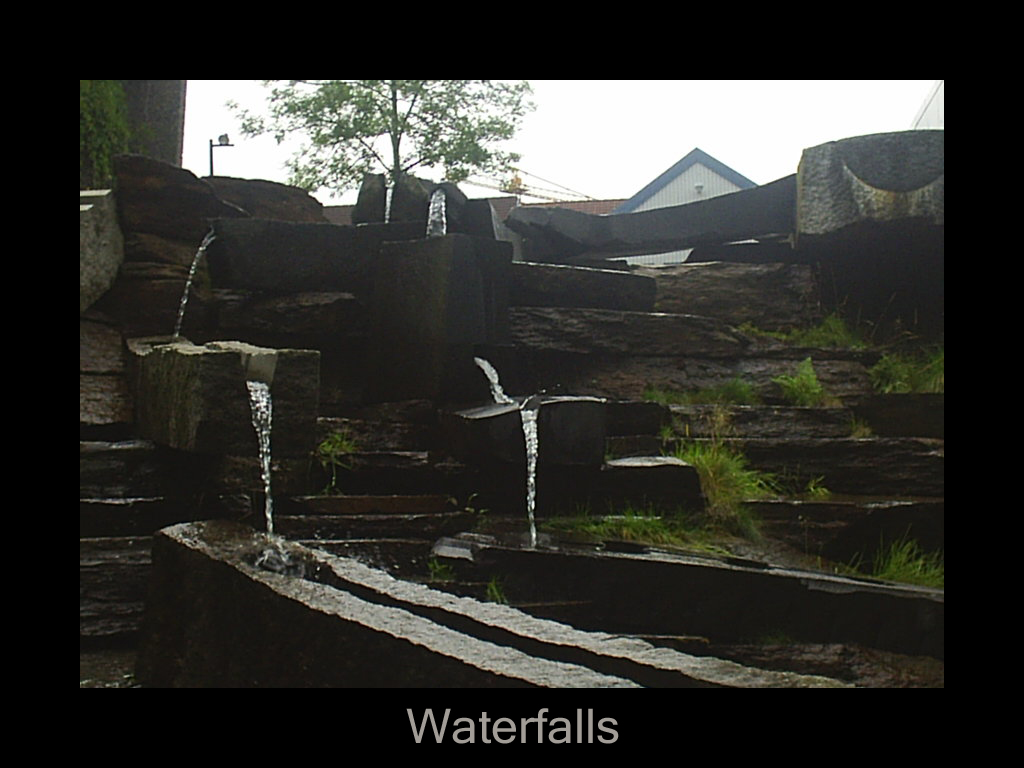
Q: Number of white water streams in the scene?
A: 6